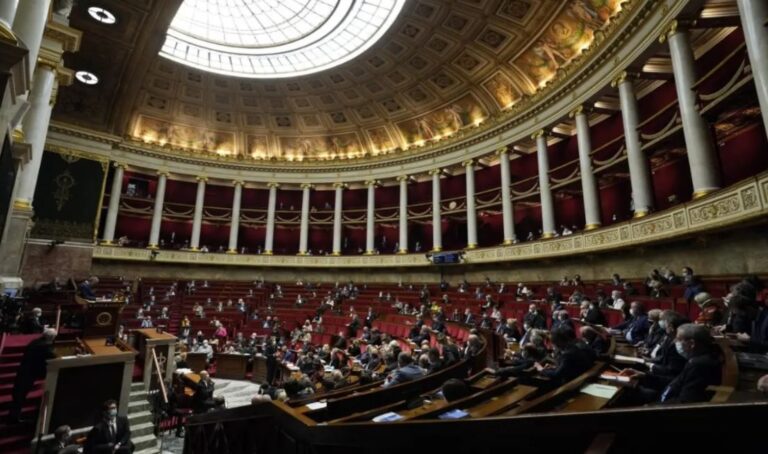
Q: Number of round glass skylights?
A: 1